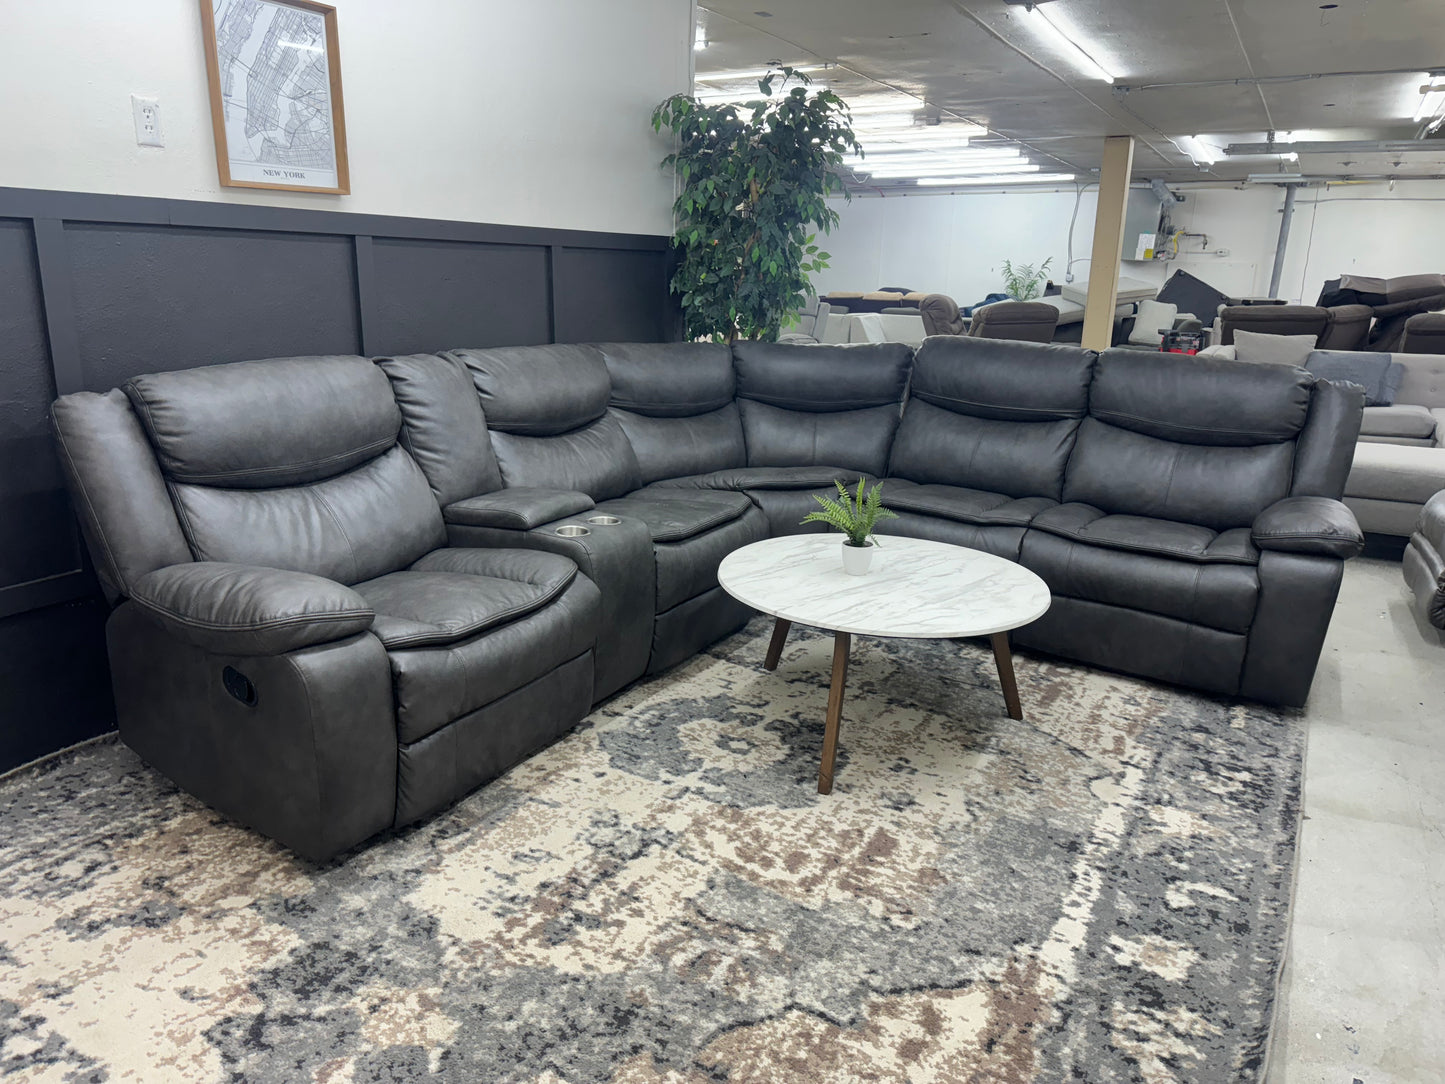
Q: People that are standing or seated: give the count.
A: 0